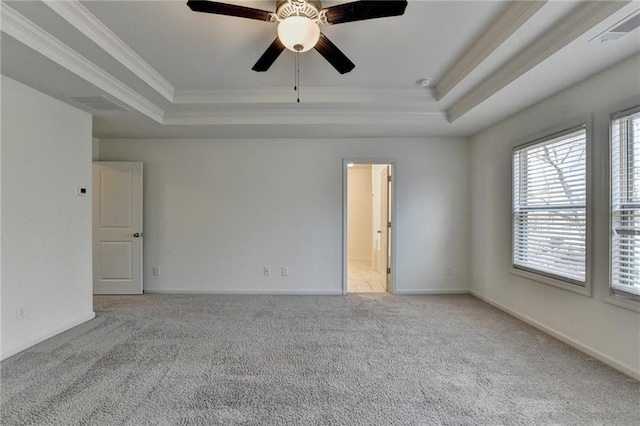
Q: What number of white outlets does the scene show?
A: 5